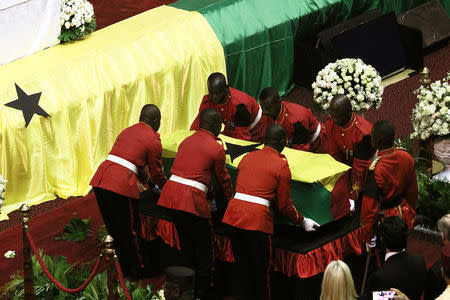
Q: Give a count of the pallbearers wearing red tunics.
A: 7